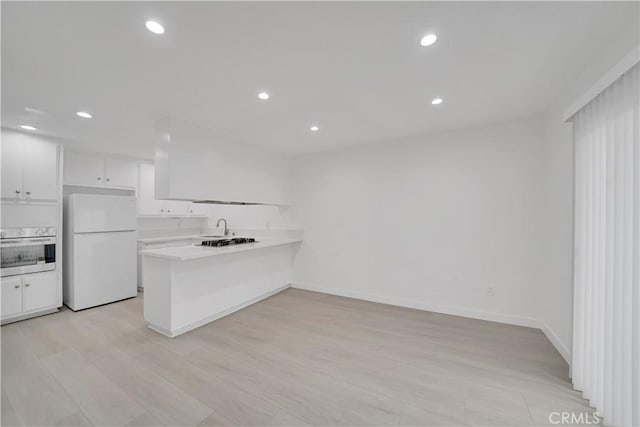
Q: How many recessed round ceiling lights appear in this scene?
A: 7